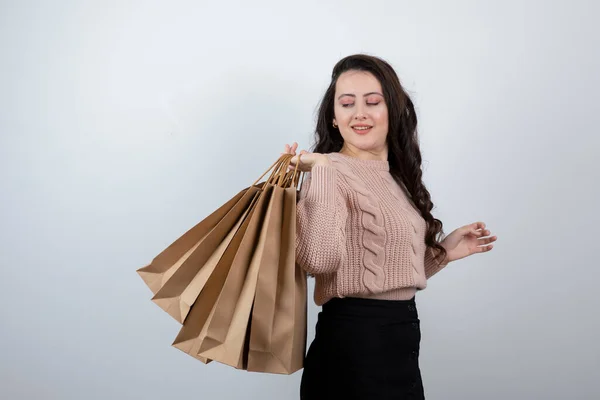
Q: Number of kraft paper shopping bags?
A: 5